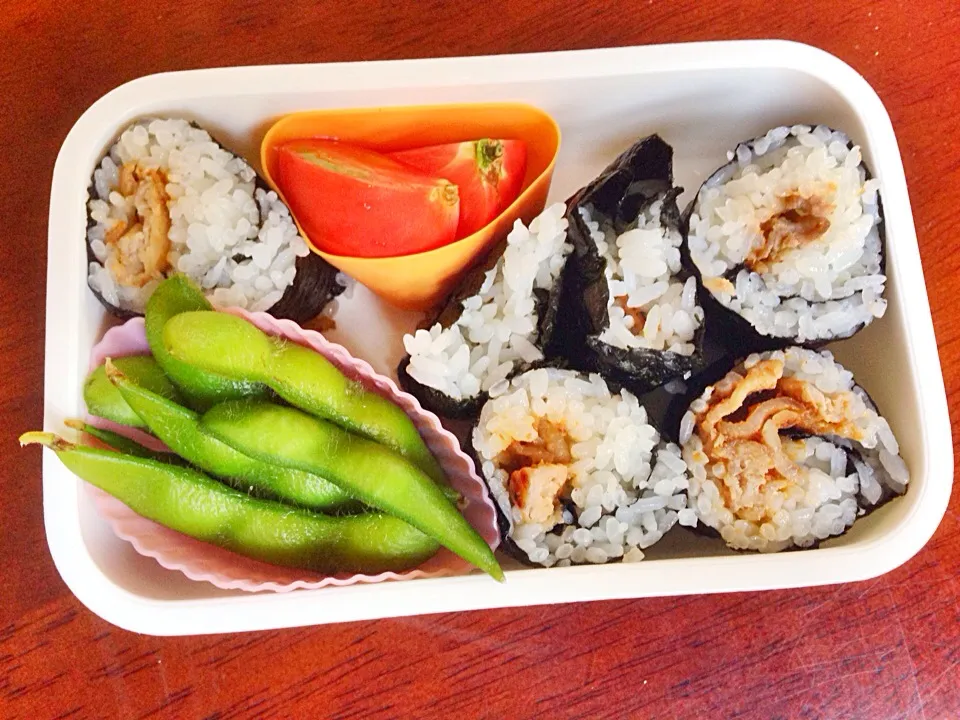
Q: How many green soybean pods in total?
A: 7